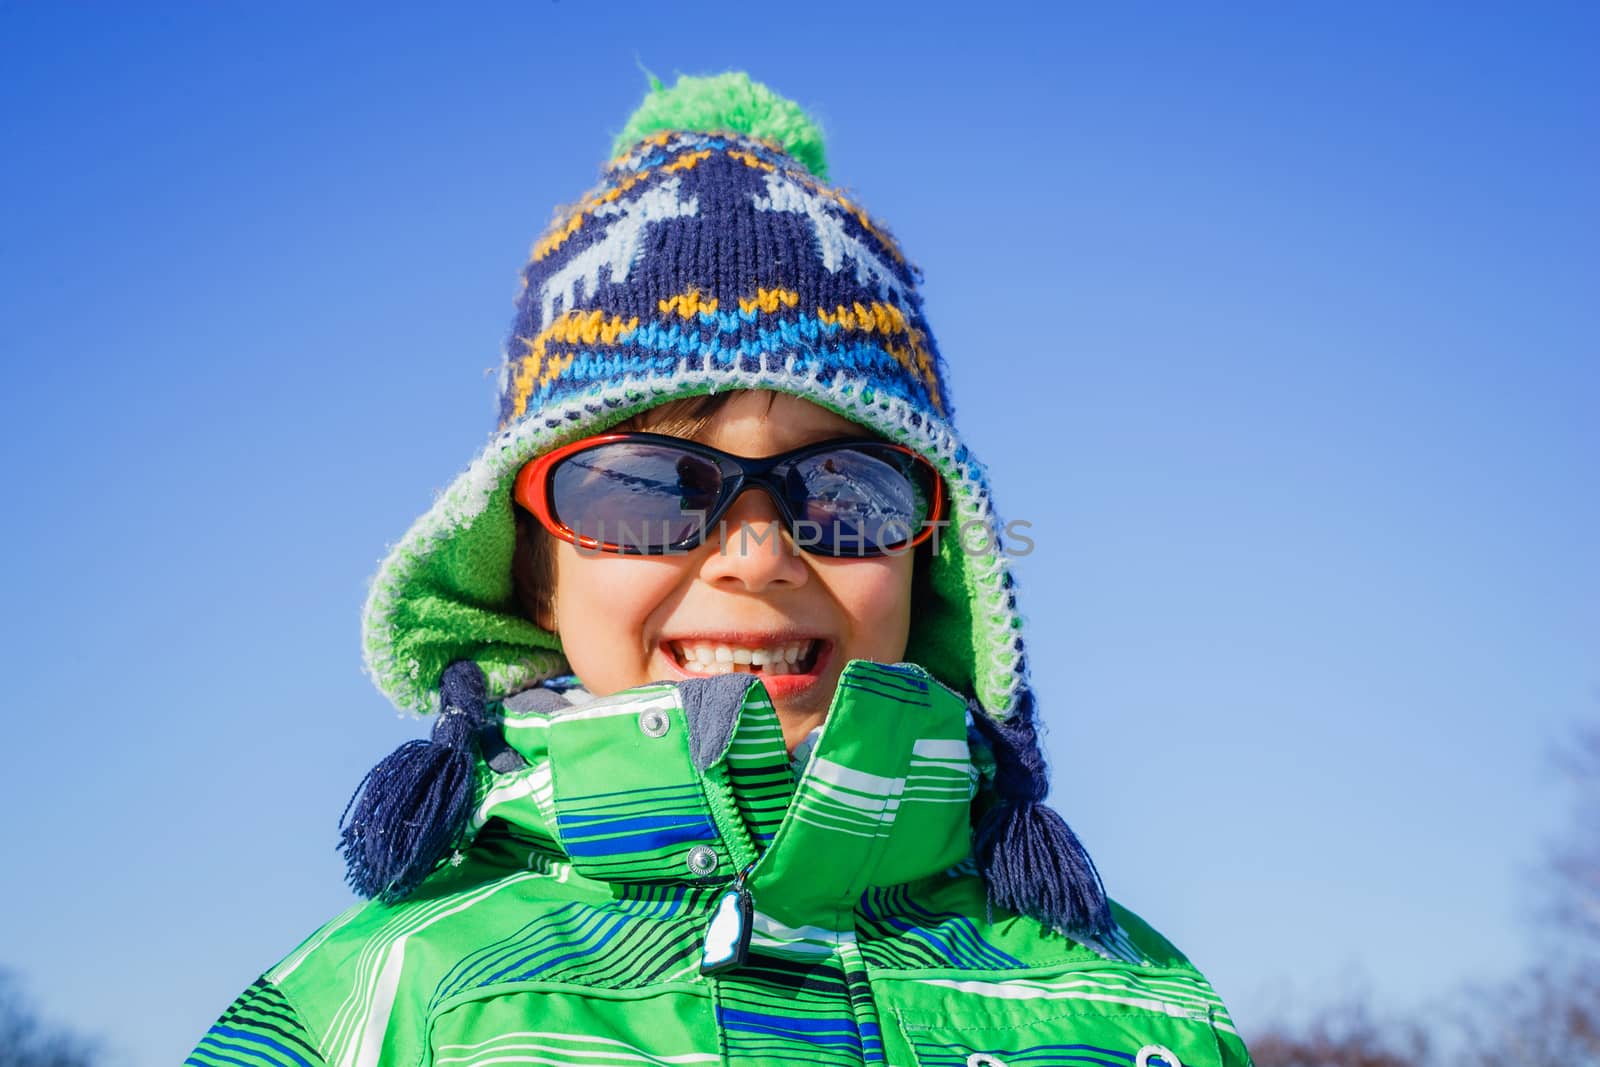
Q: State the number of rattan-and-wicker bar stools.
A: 0